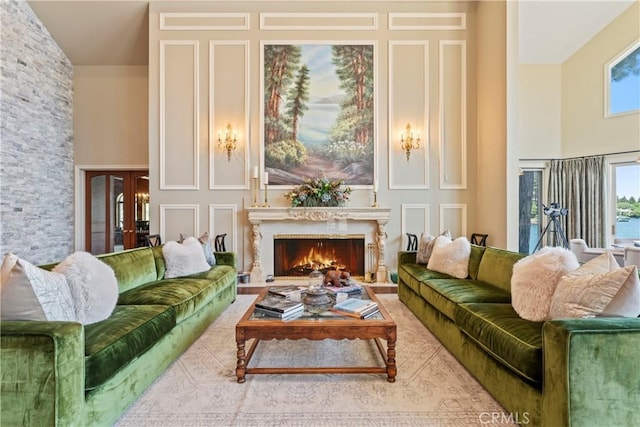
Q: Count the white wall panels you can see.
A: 11